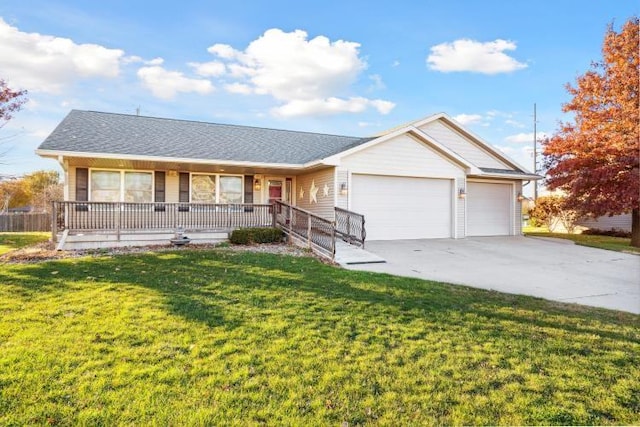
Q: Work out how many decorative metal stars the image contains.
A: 3